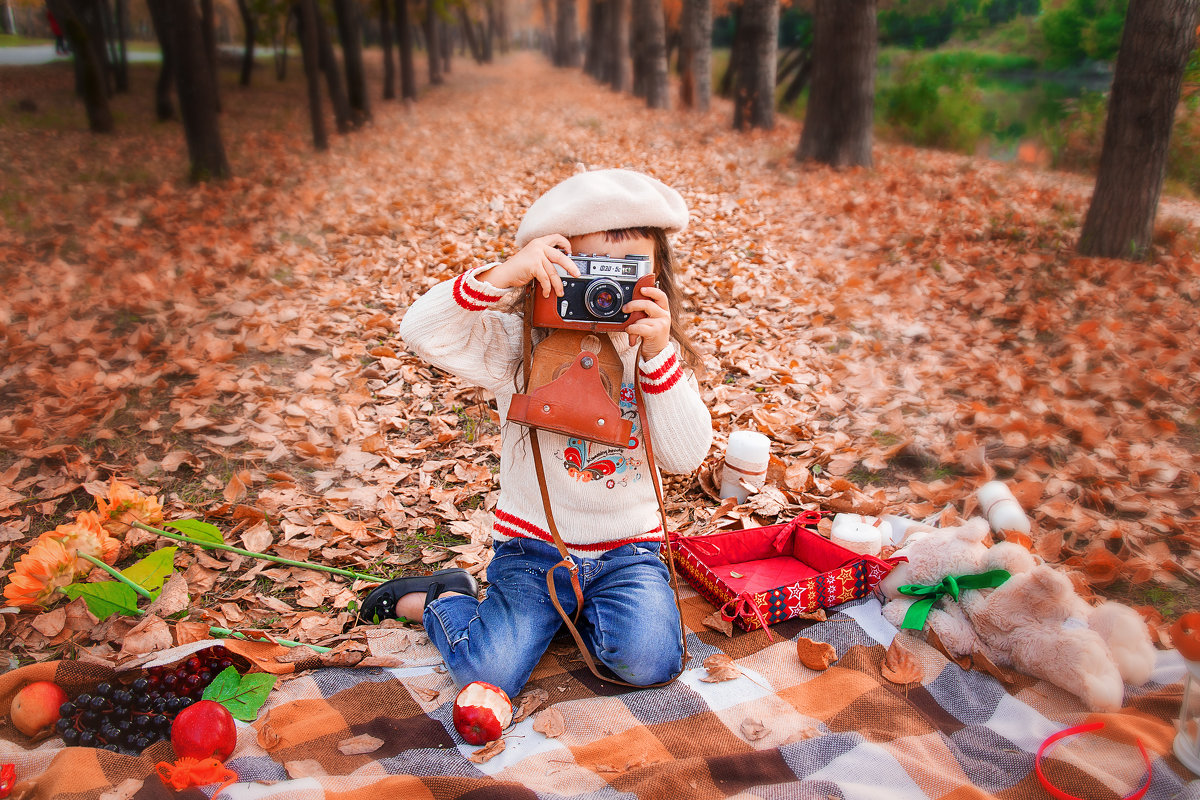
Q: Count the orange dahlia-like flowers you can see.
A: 3